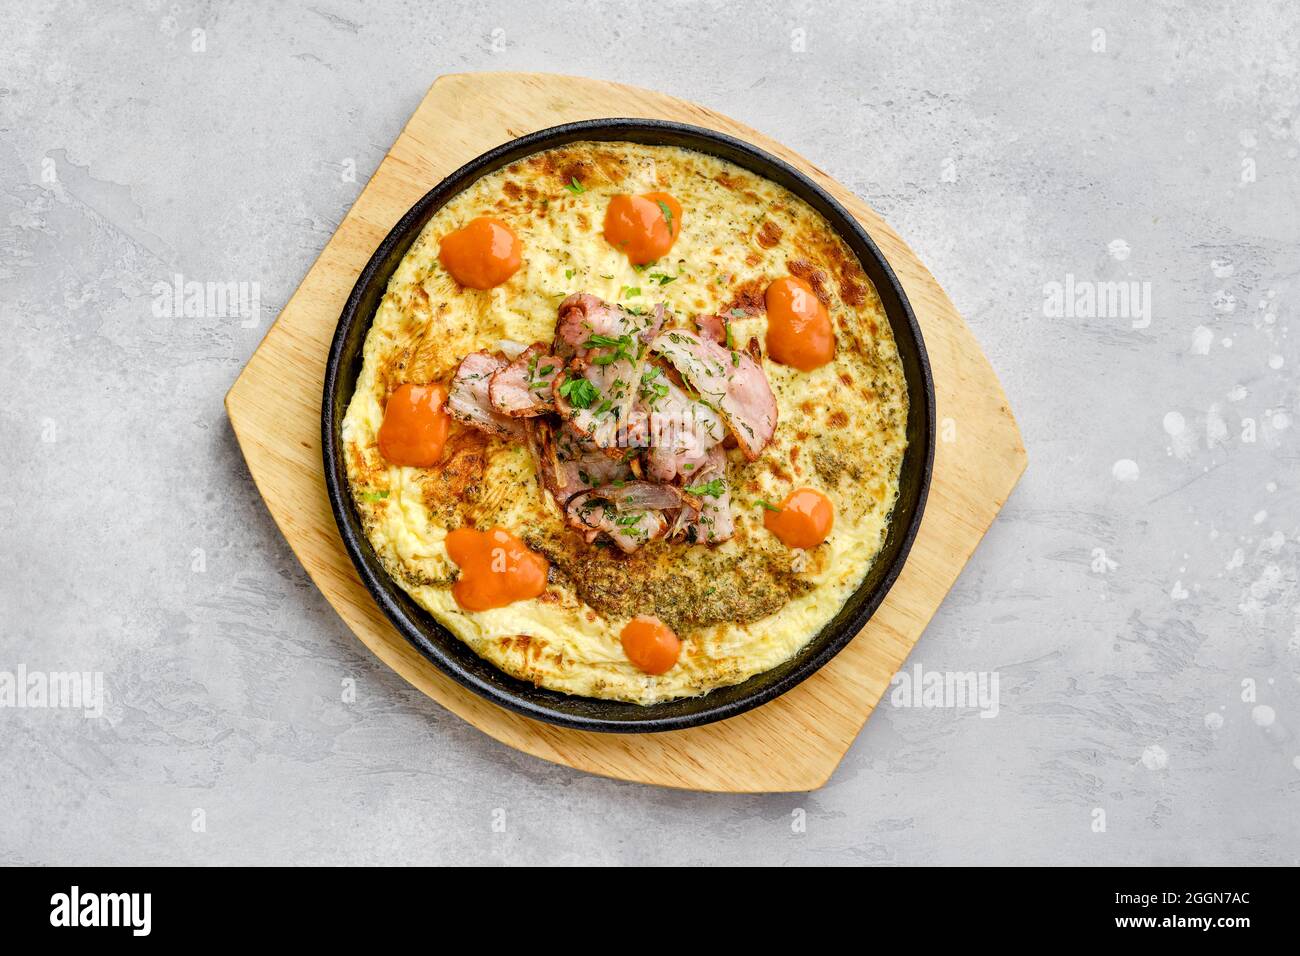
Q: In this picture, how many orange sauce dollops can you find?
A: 7